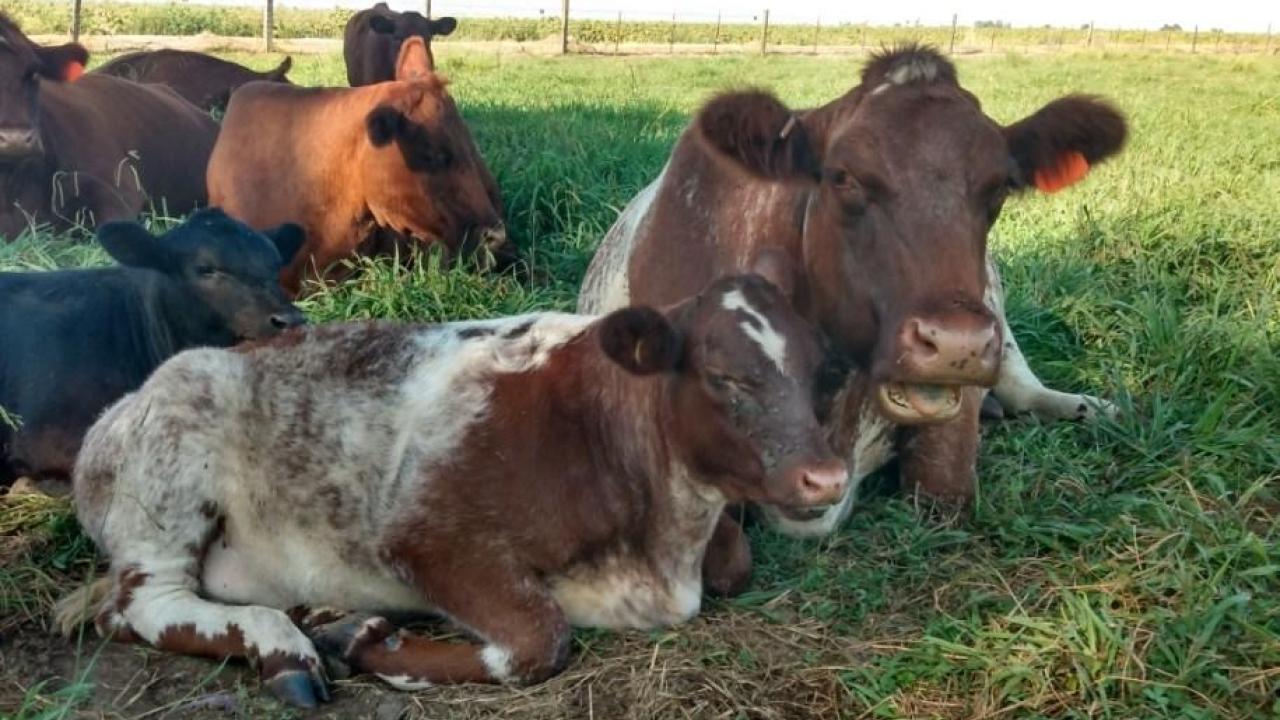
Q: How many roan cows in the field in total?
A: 2